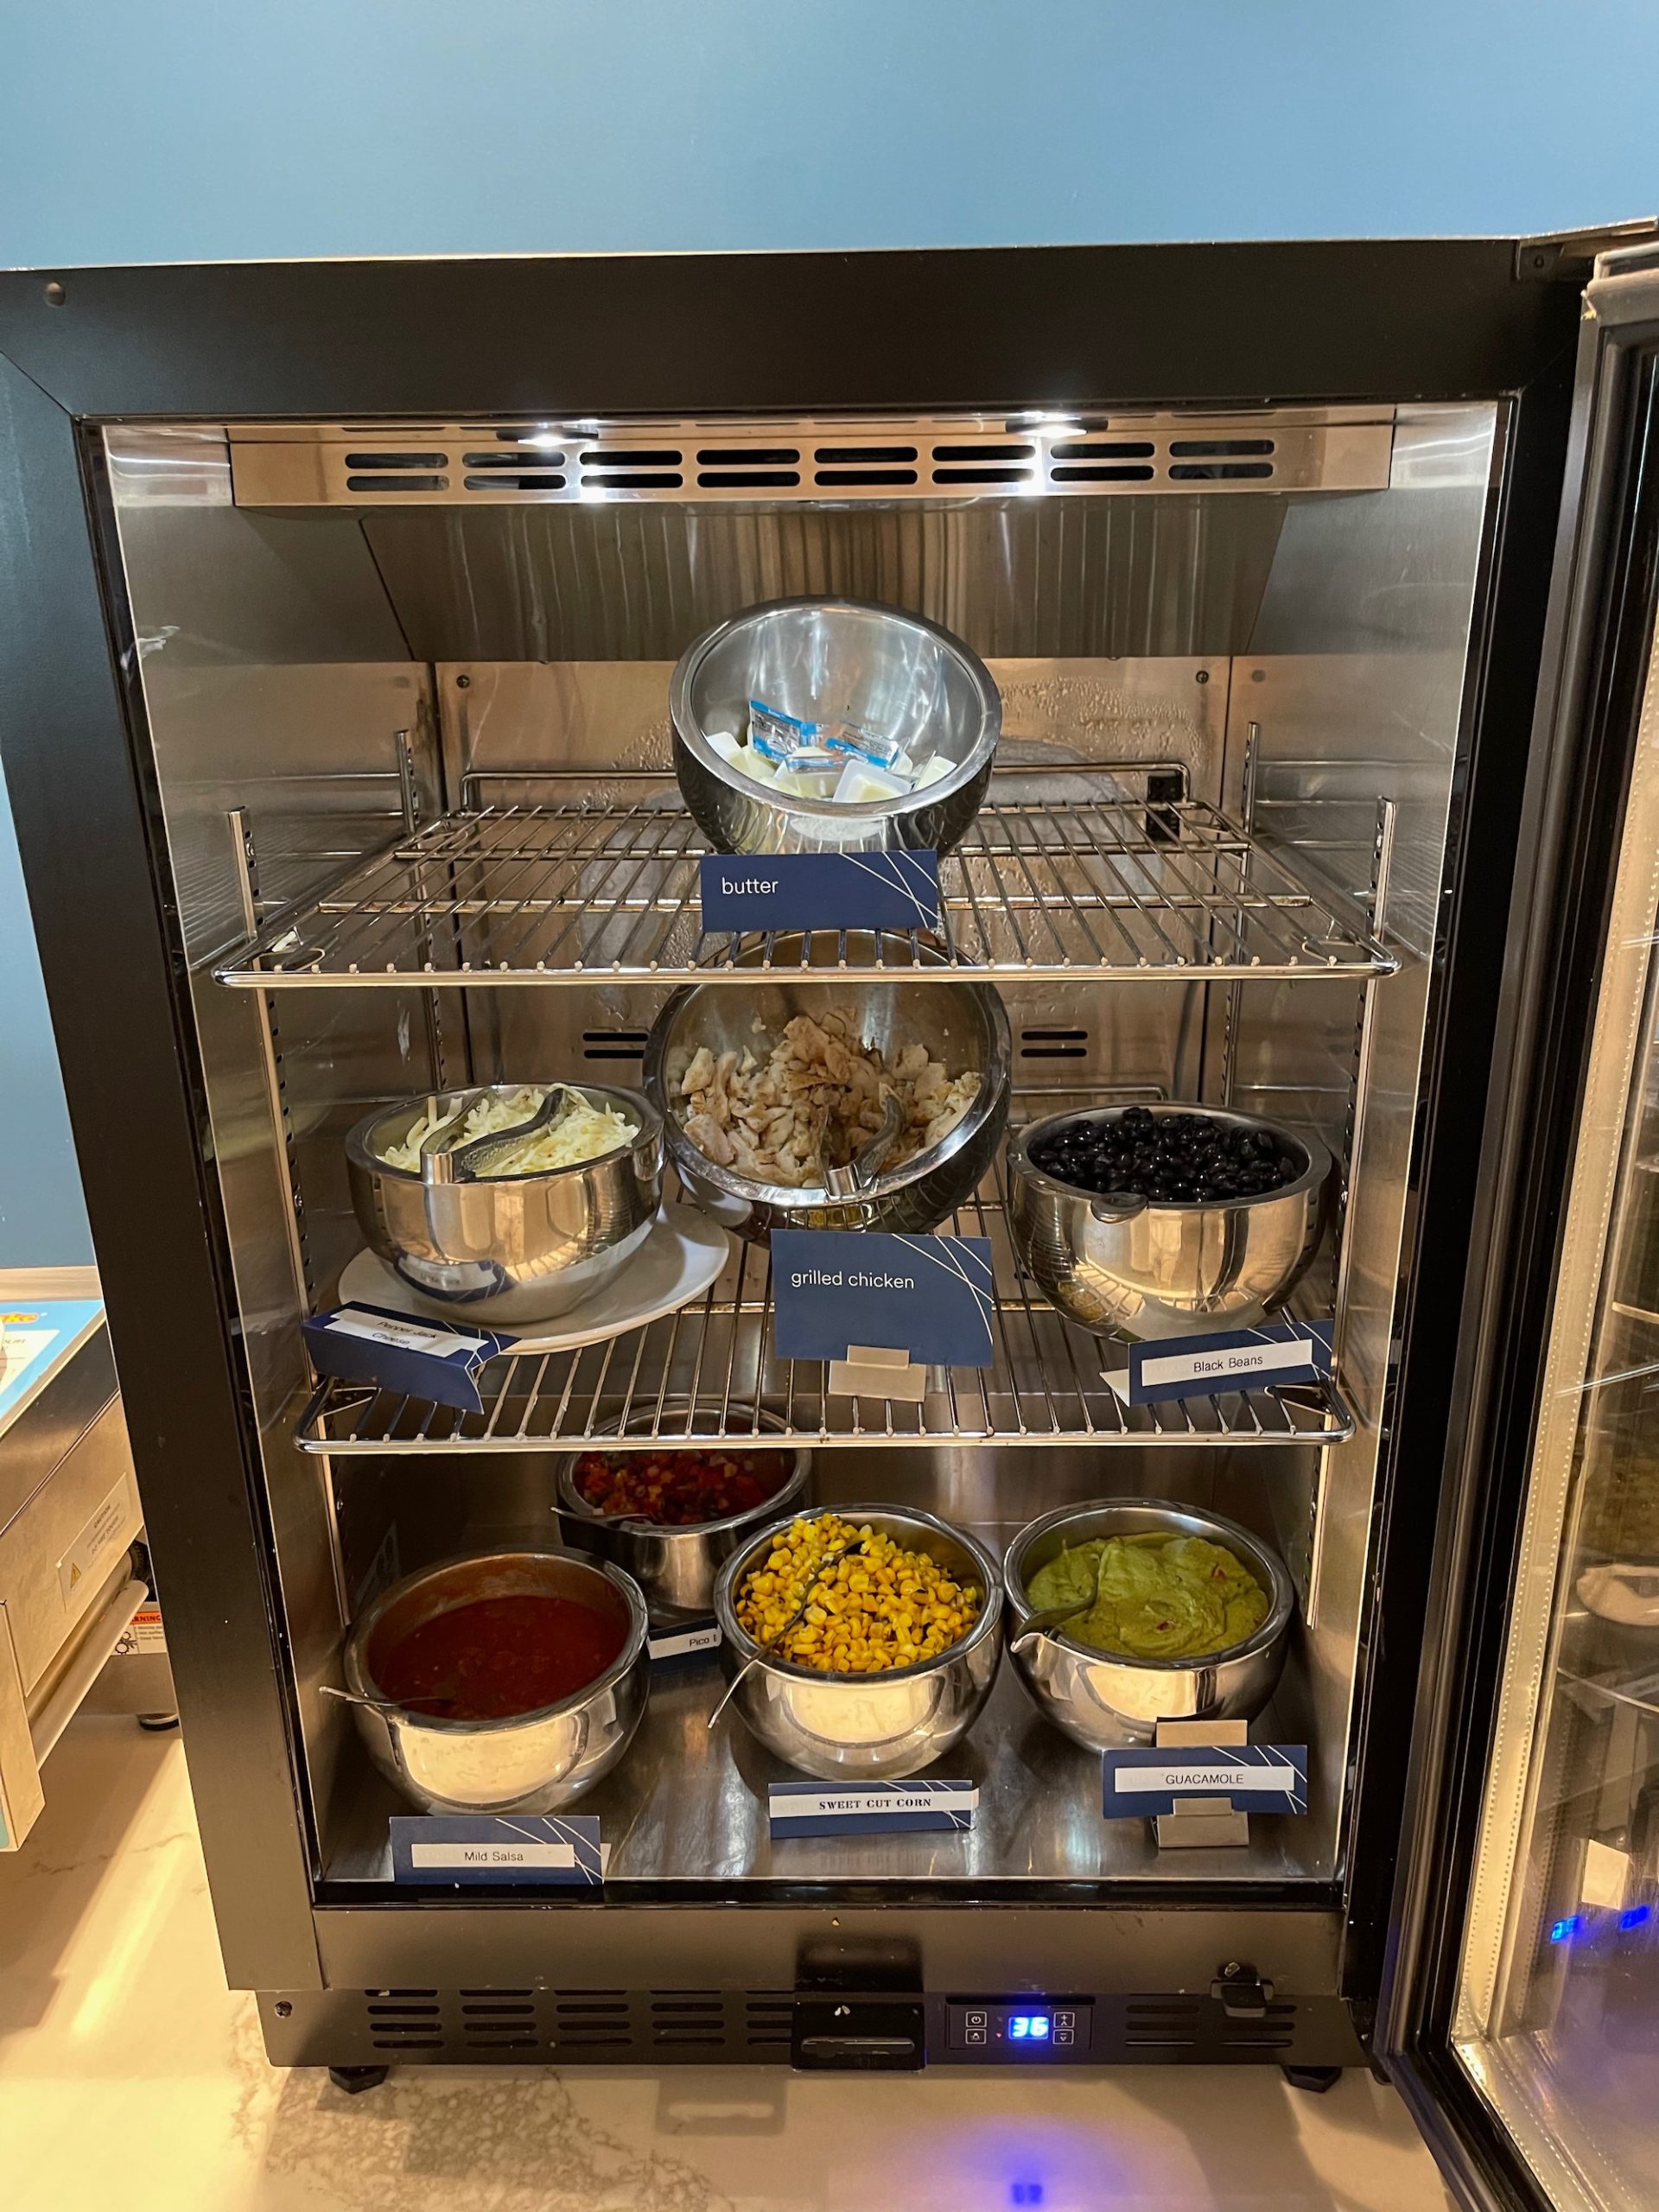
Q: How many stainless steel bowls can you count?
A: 8